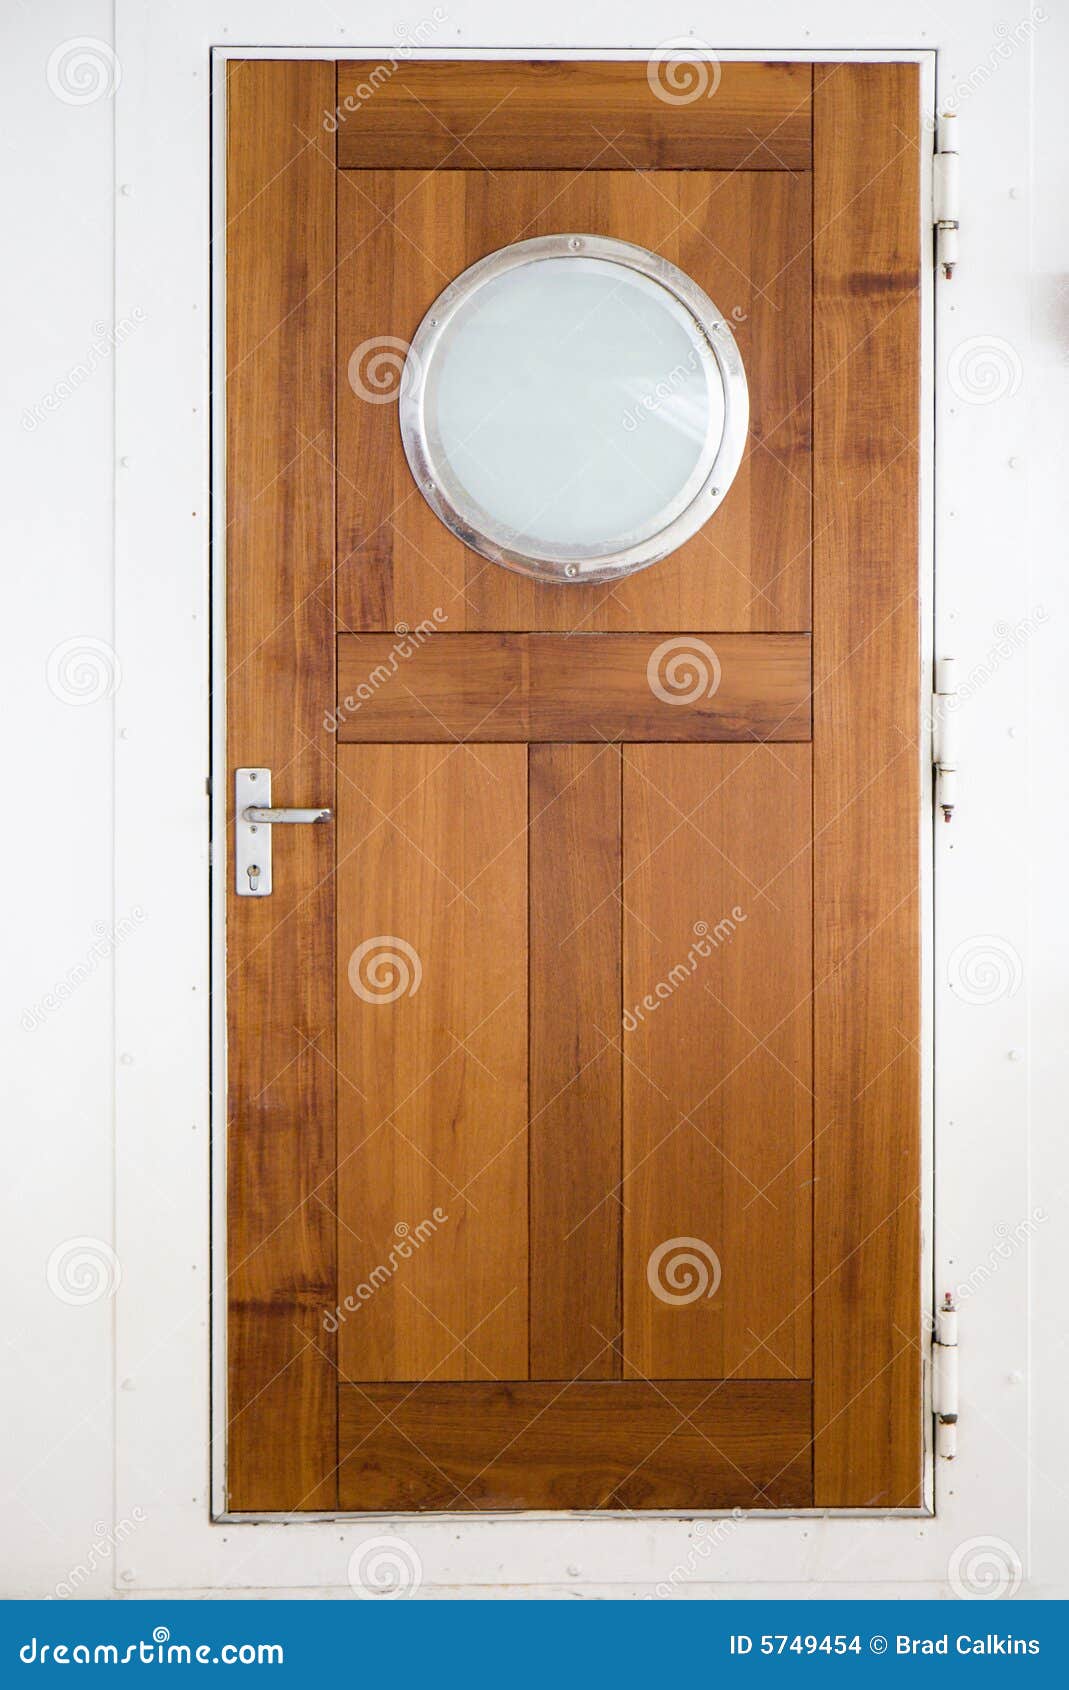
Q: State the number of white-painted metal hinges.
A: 3